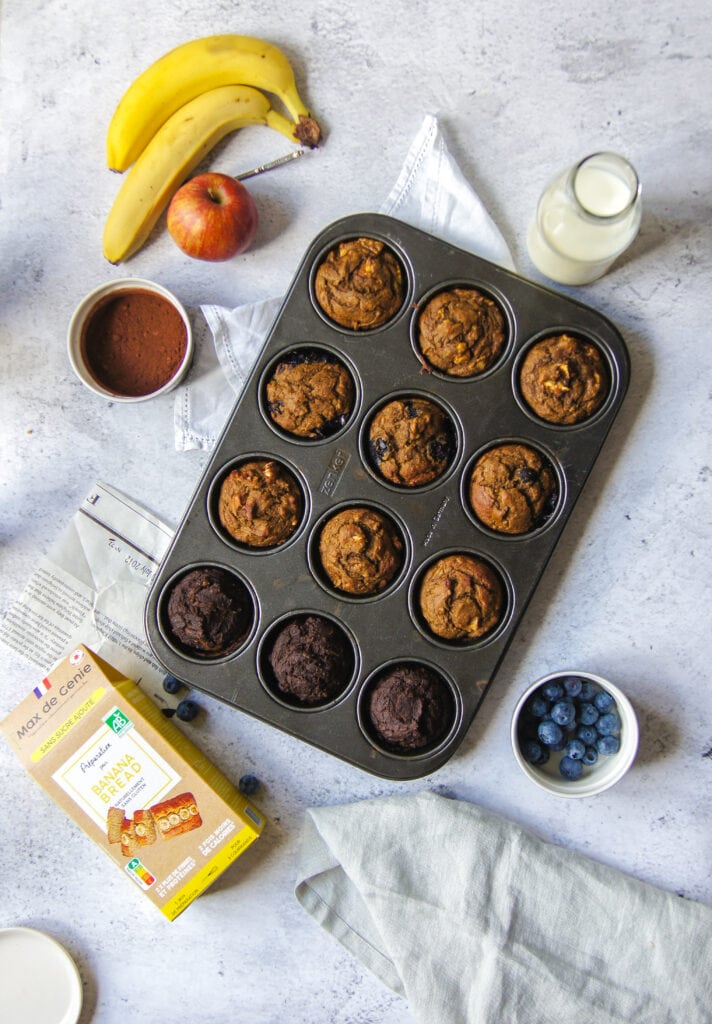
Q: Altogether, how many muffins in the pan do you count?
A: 12